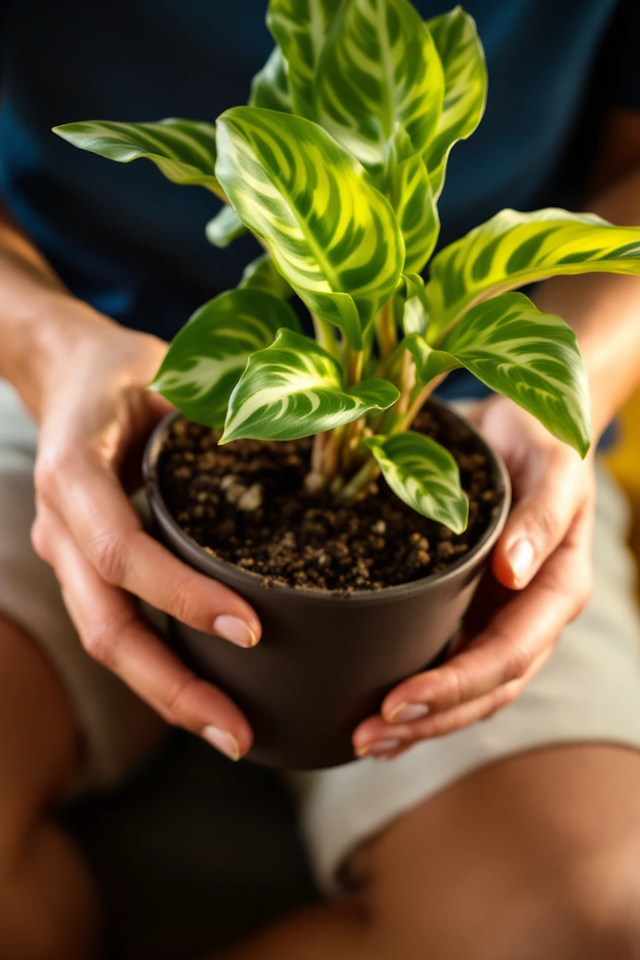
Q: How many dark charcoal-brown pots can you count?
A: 1